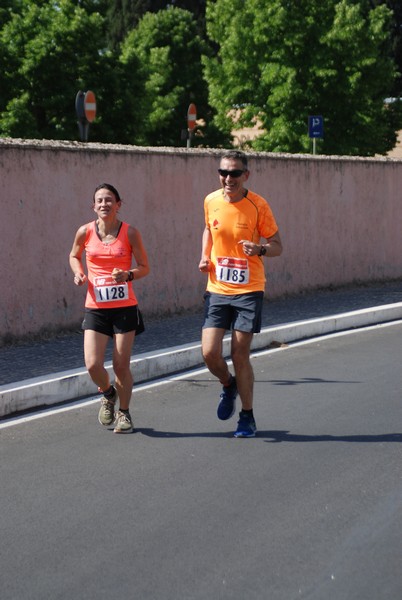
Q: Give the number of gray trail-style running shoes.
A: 2